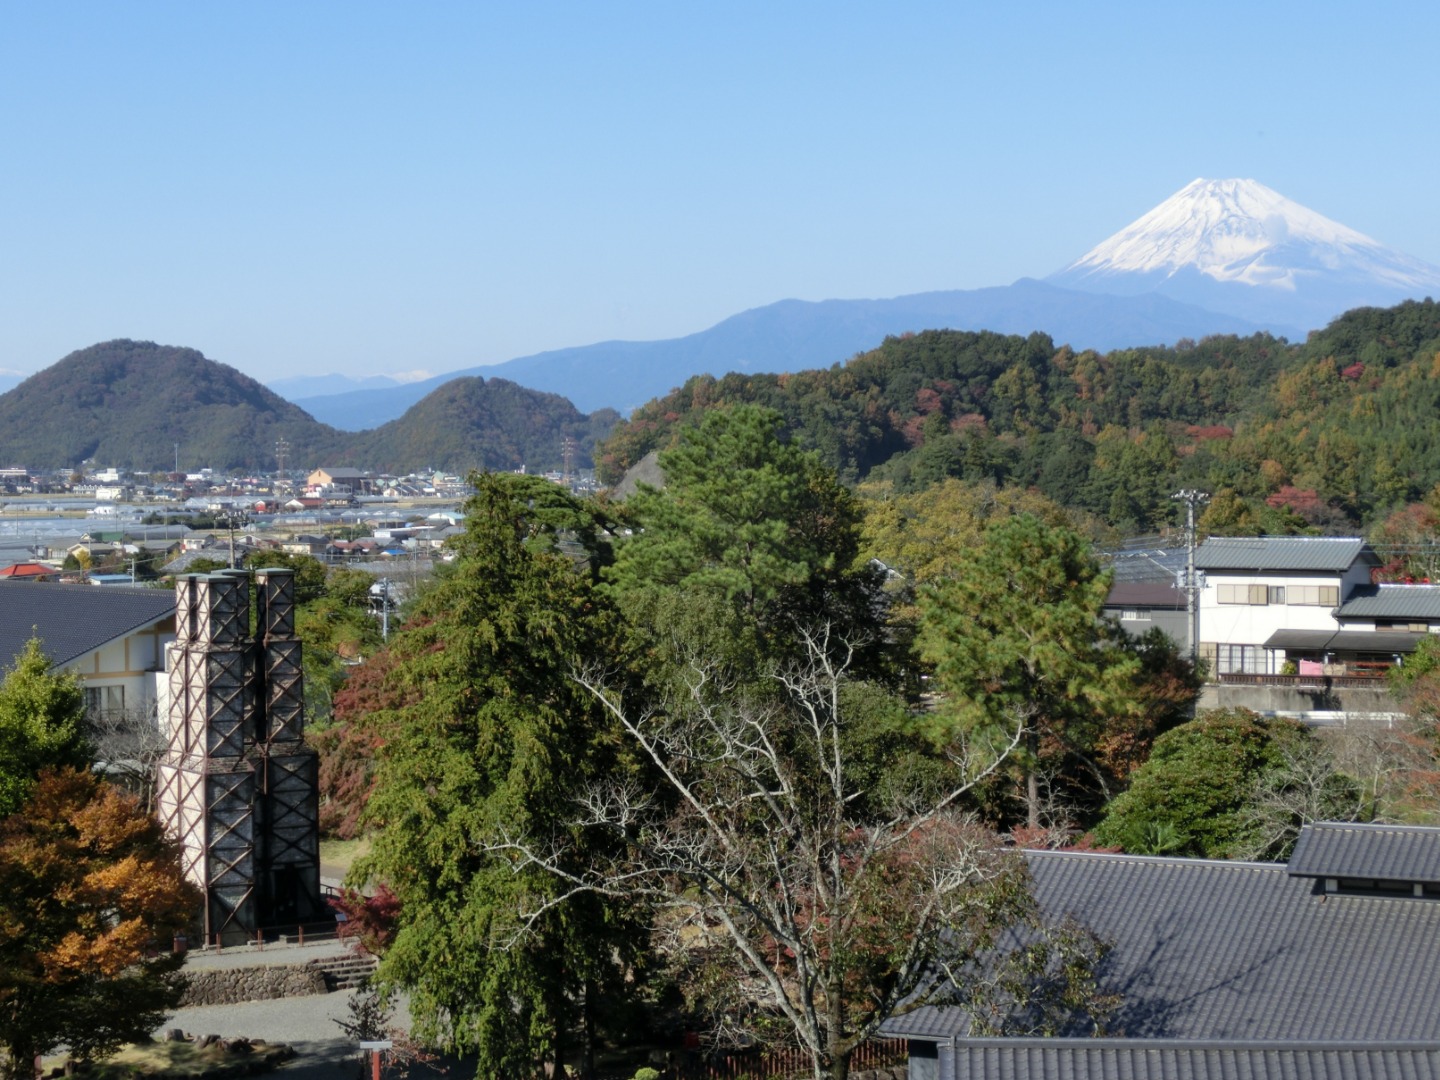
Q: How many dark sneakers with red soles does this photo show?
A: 0